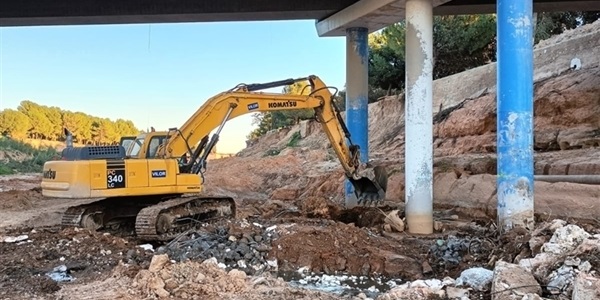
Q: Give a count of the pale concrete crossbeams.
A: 1